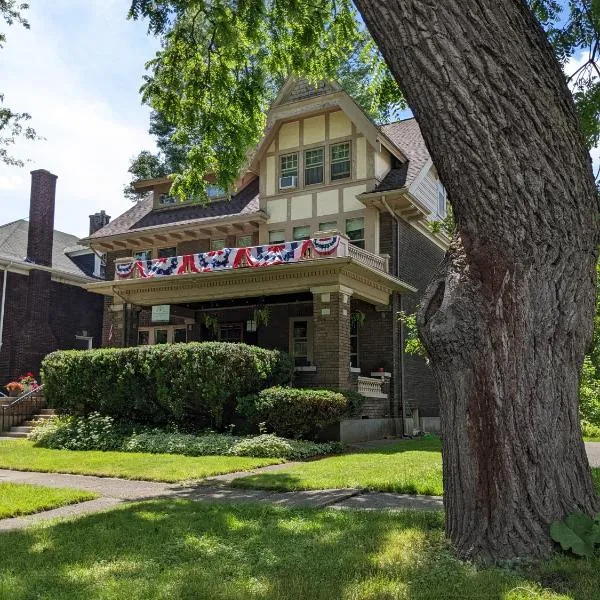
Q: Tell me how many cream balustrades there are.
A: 2